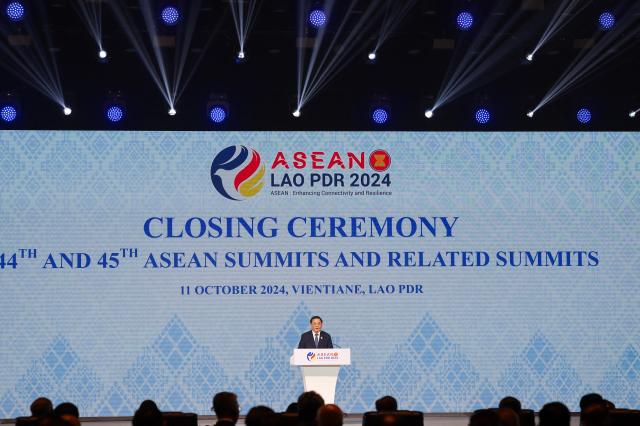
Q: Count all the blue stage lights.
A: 11